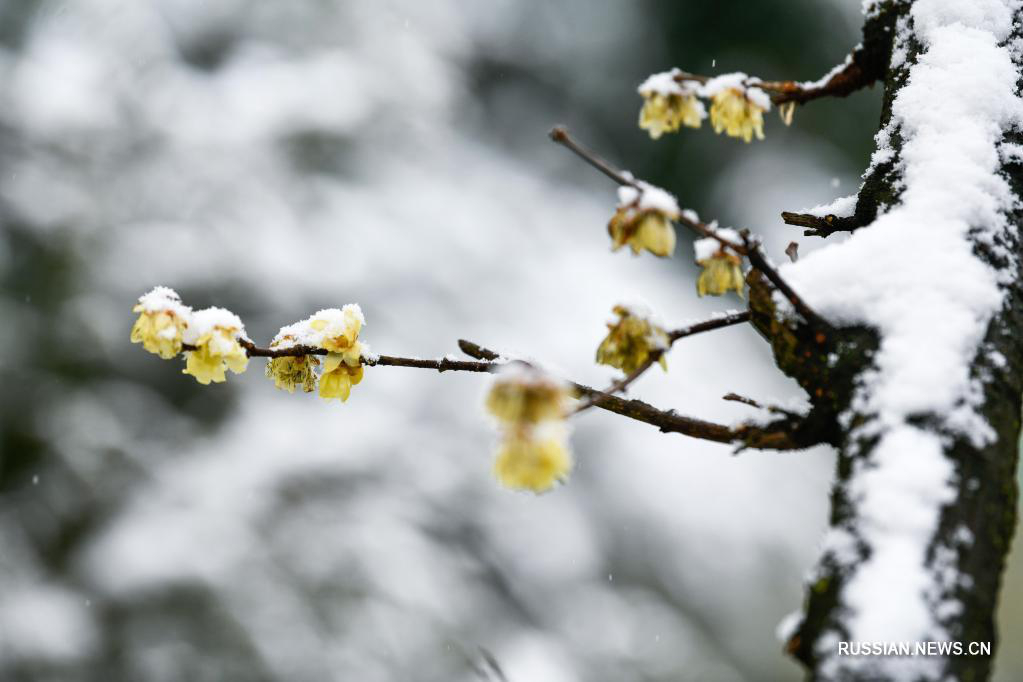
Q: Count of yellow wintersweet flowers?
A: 12